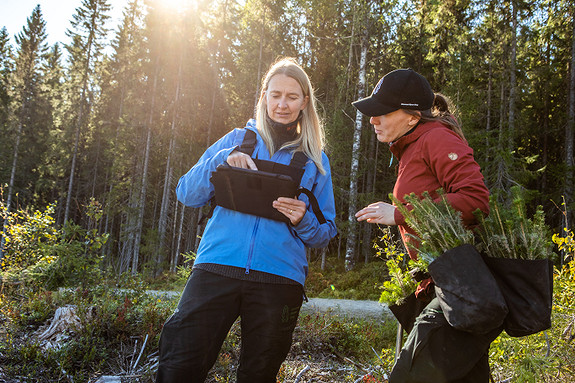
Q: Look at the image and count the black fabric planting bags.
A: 3